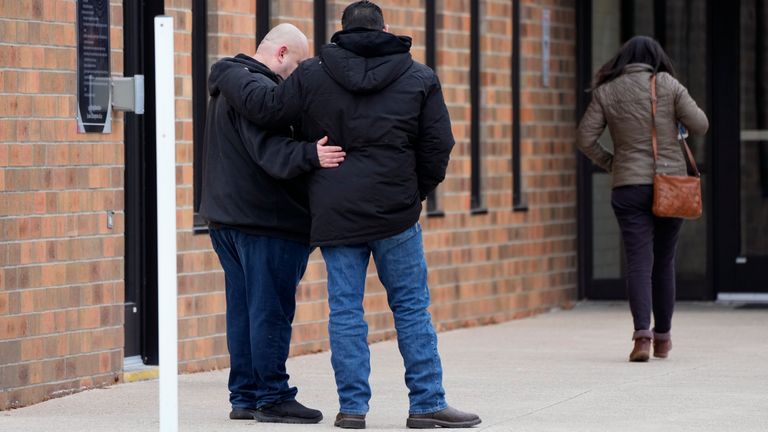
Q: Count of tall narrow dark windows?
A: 6